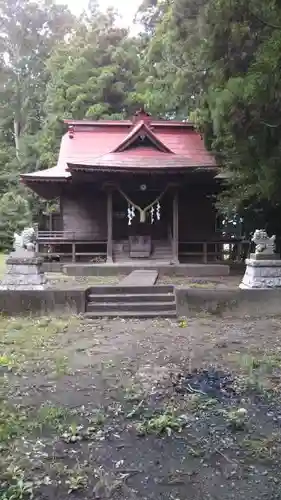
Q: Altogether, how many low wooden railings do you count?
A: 2